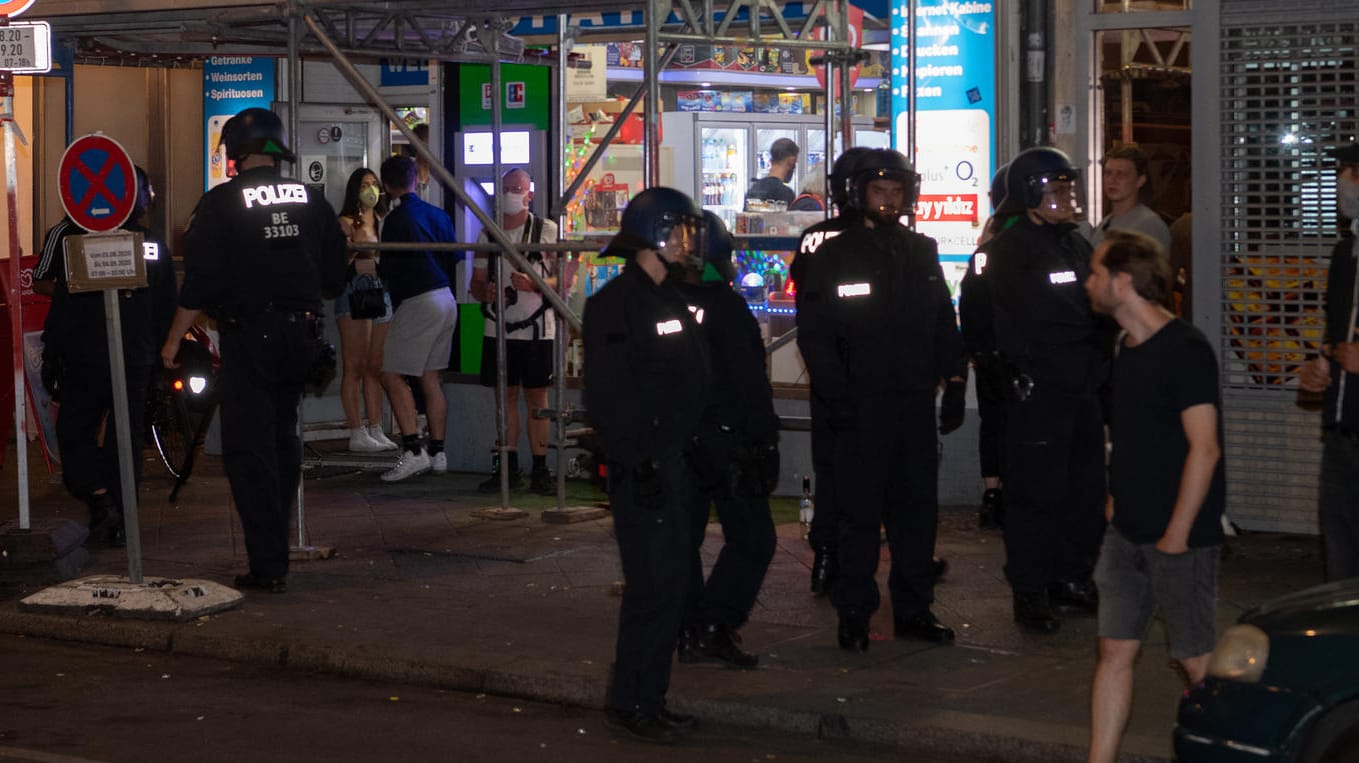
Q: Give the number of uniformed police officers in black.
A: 8